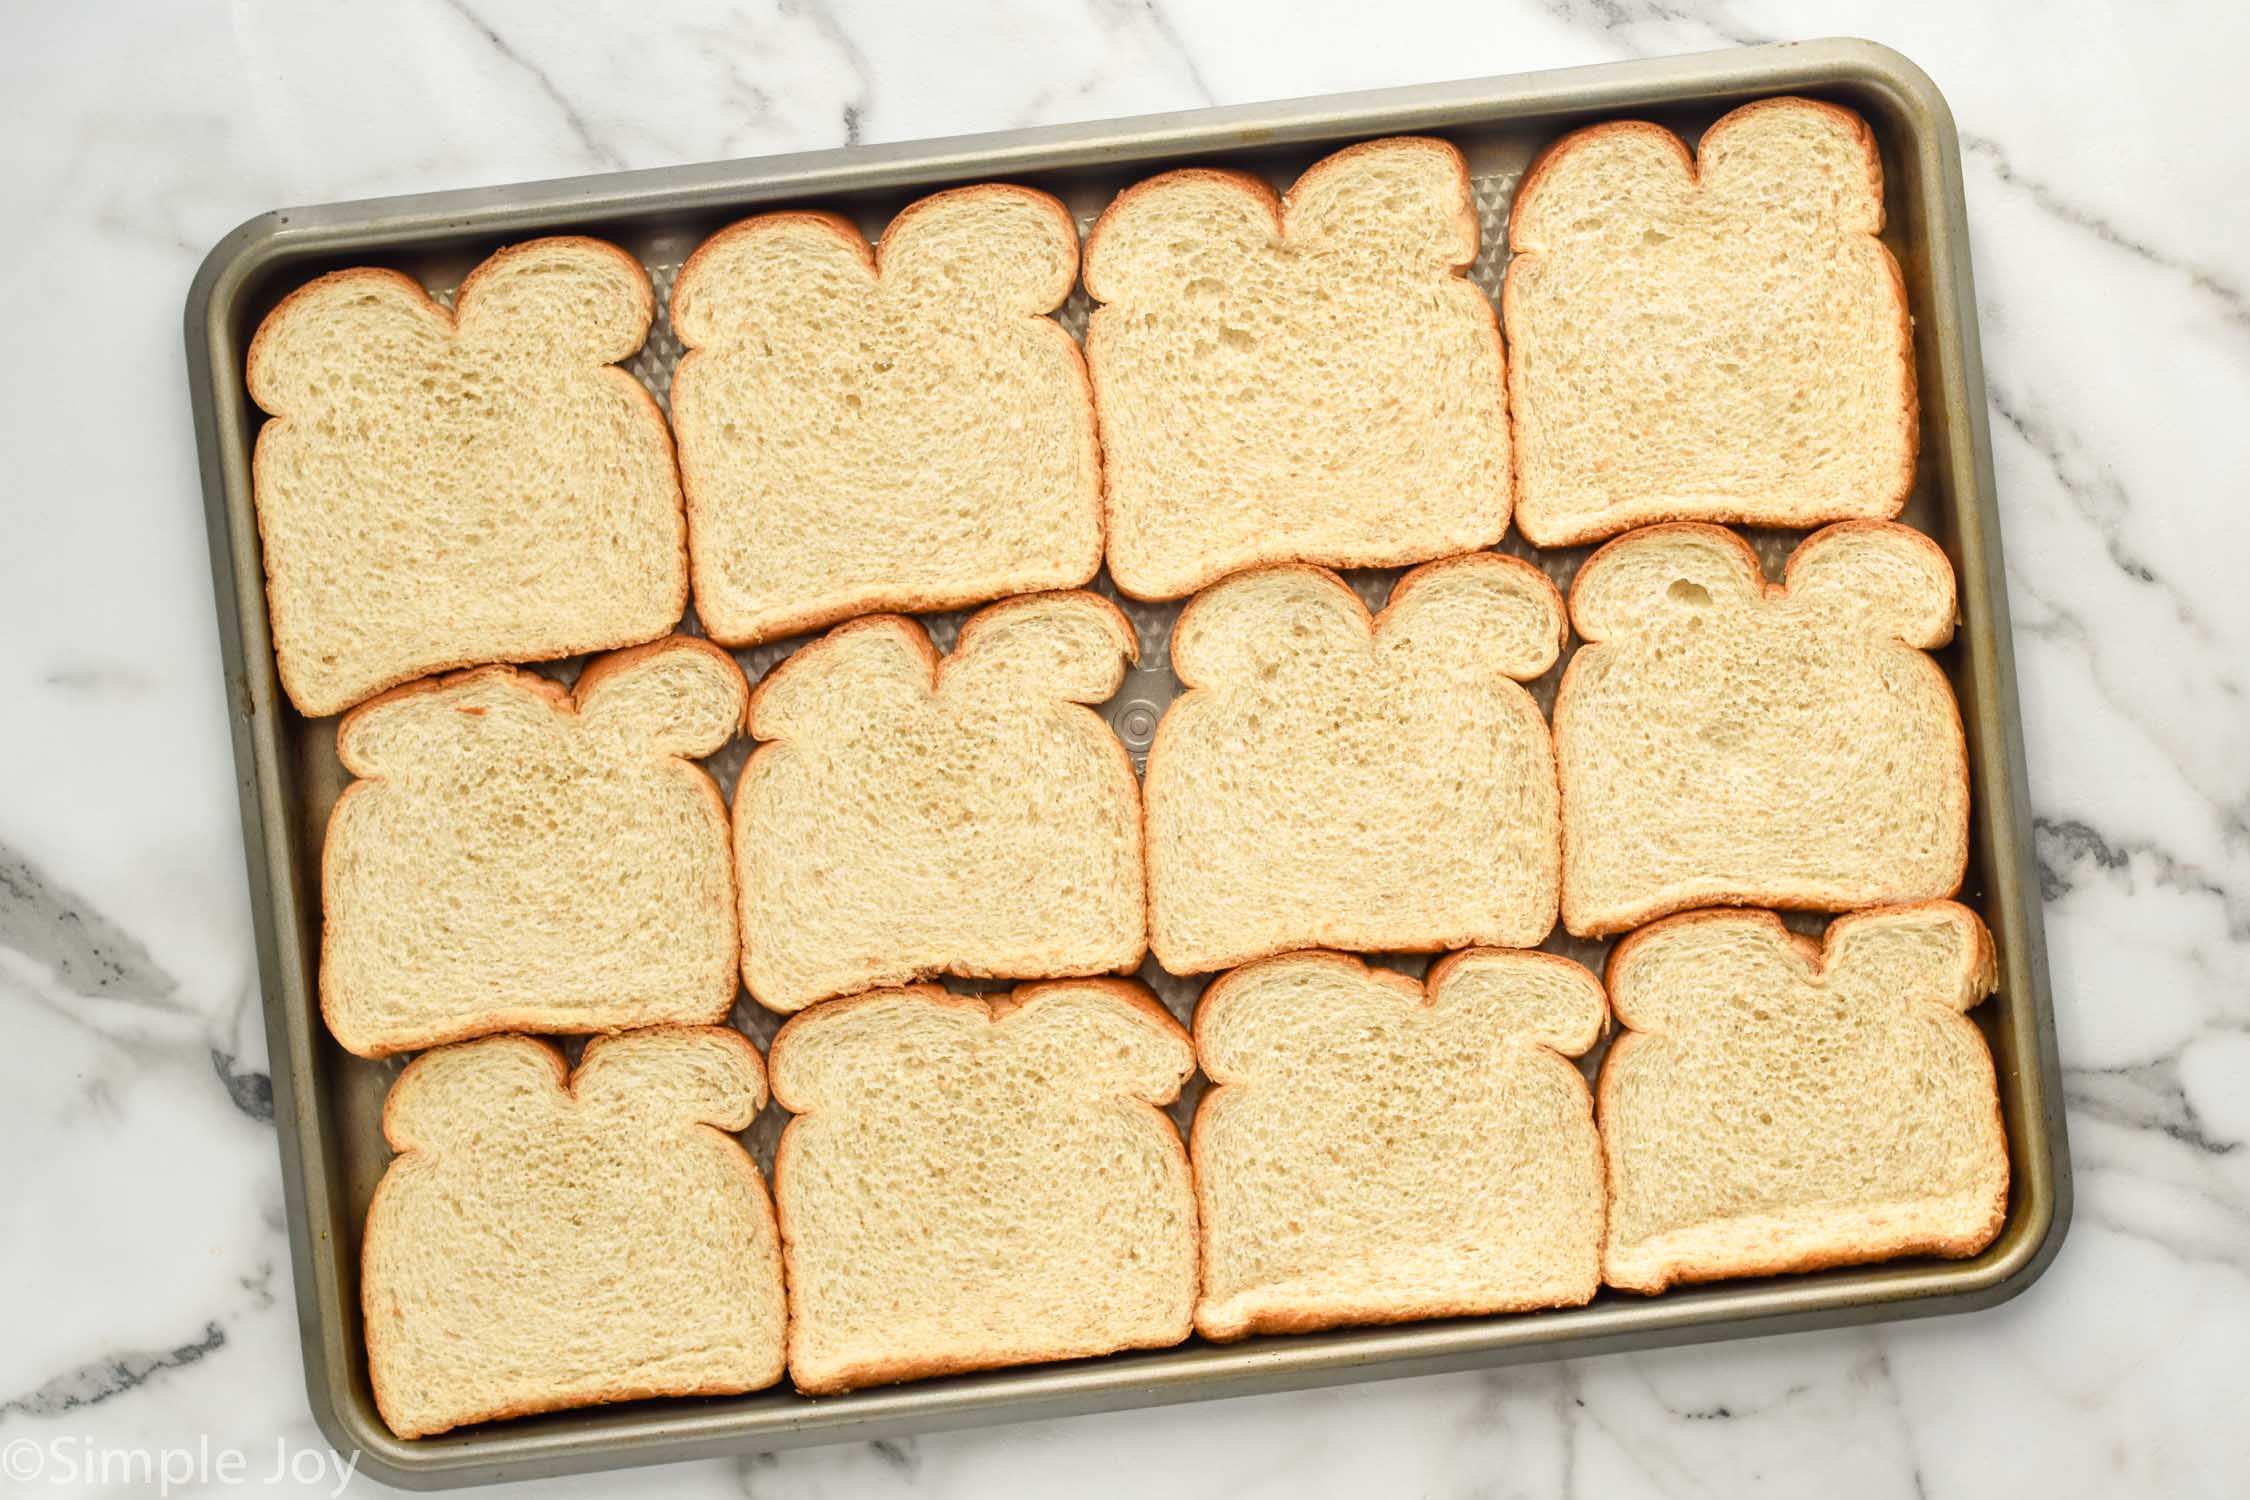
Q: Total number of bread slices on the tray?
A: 12